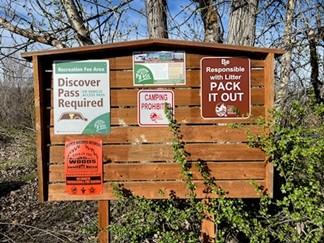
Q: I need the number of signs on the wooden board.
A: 5